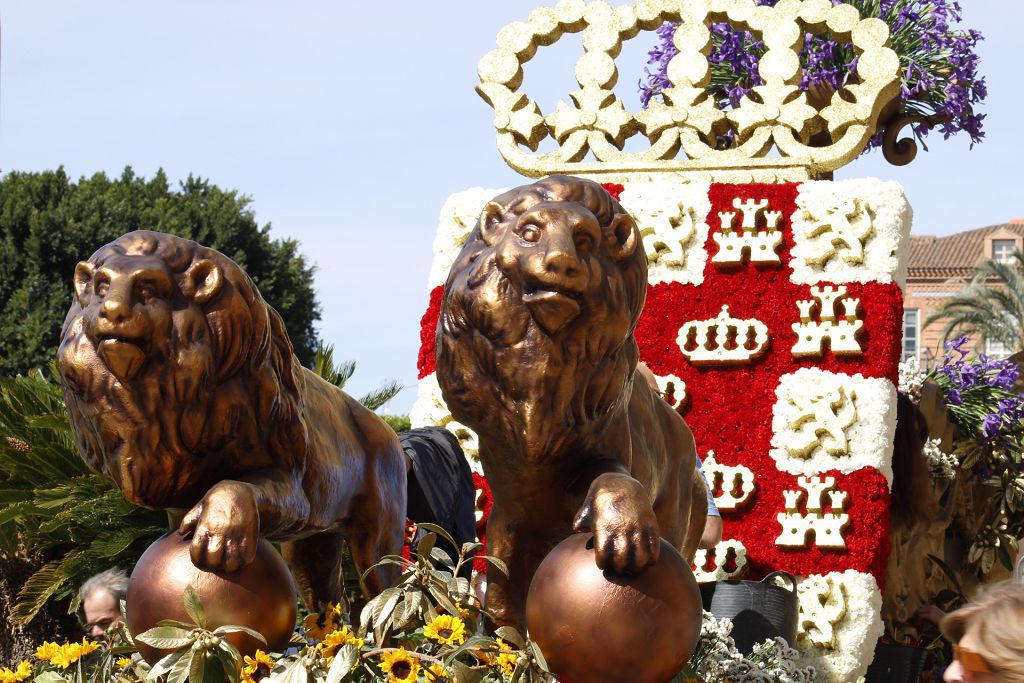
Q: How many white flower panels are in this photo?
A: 6